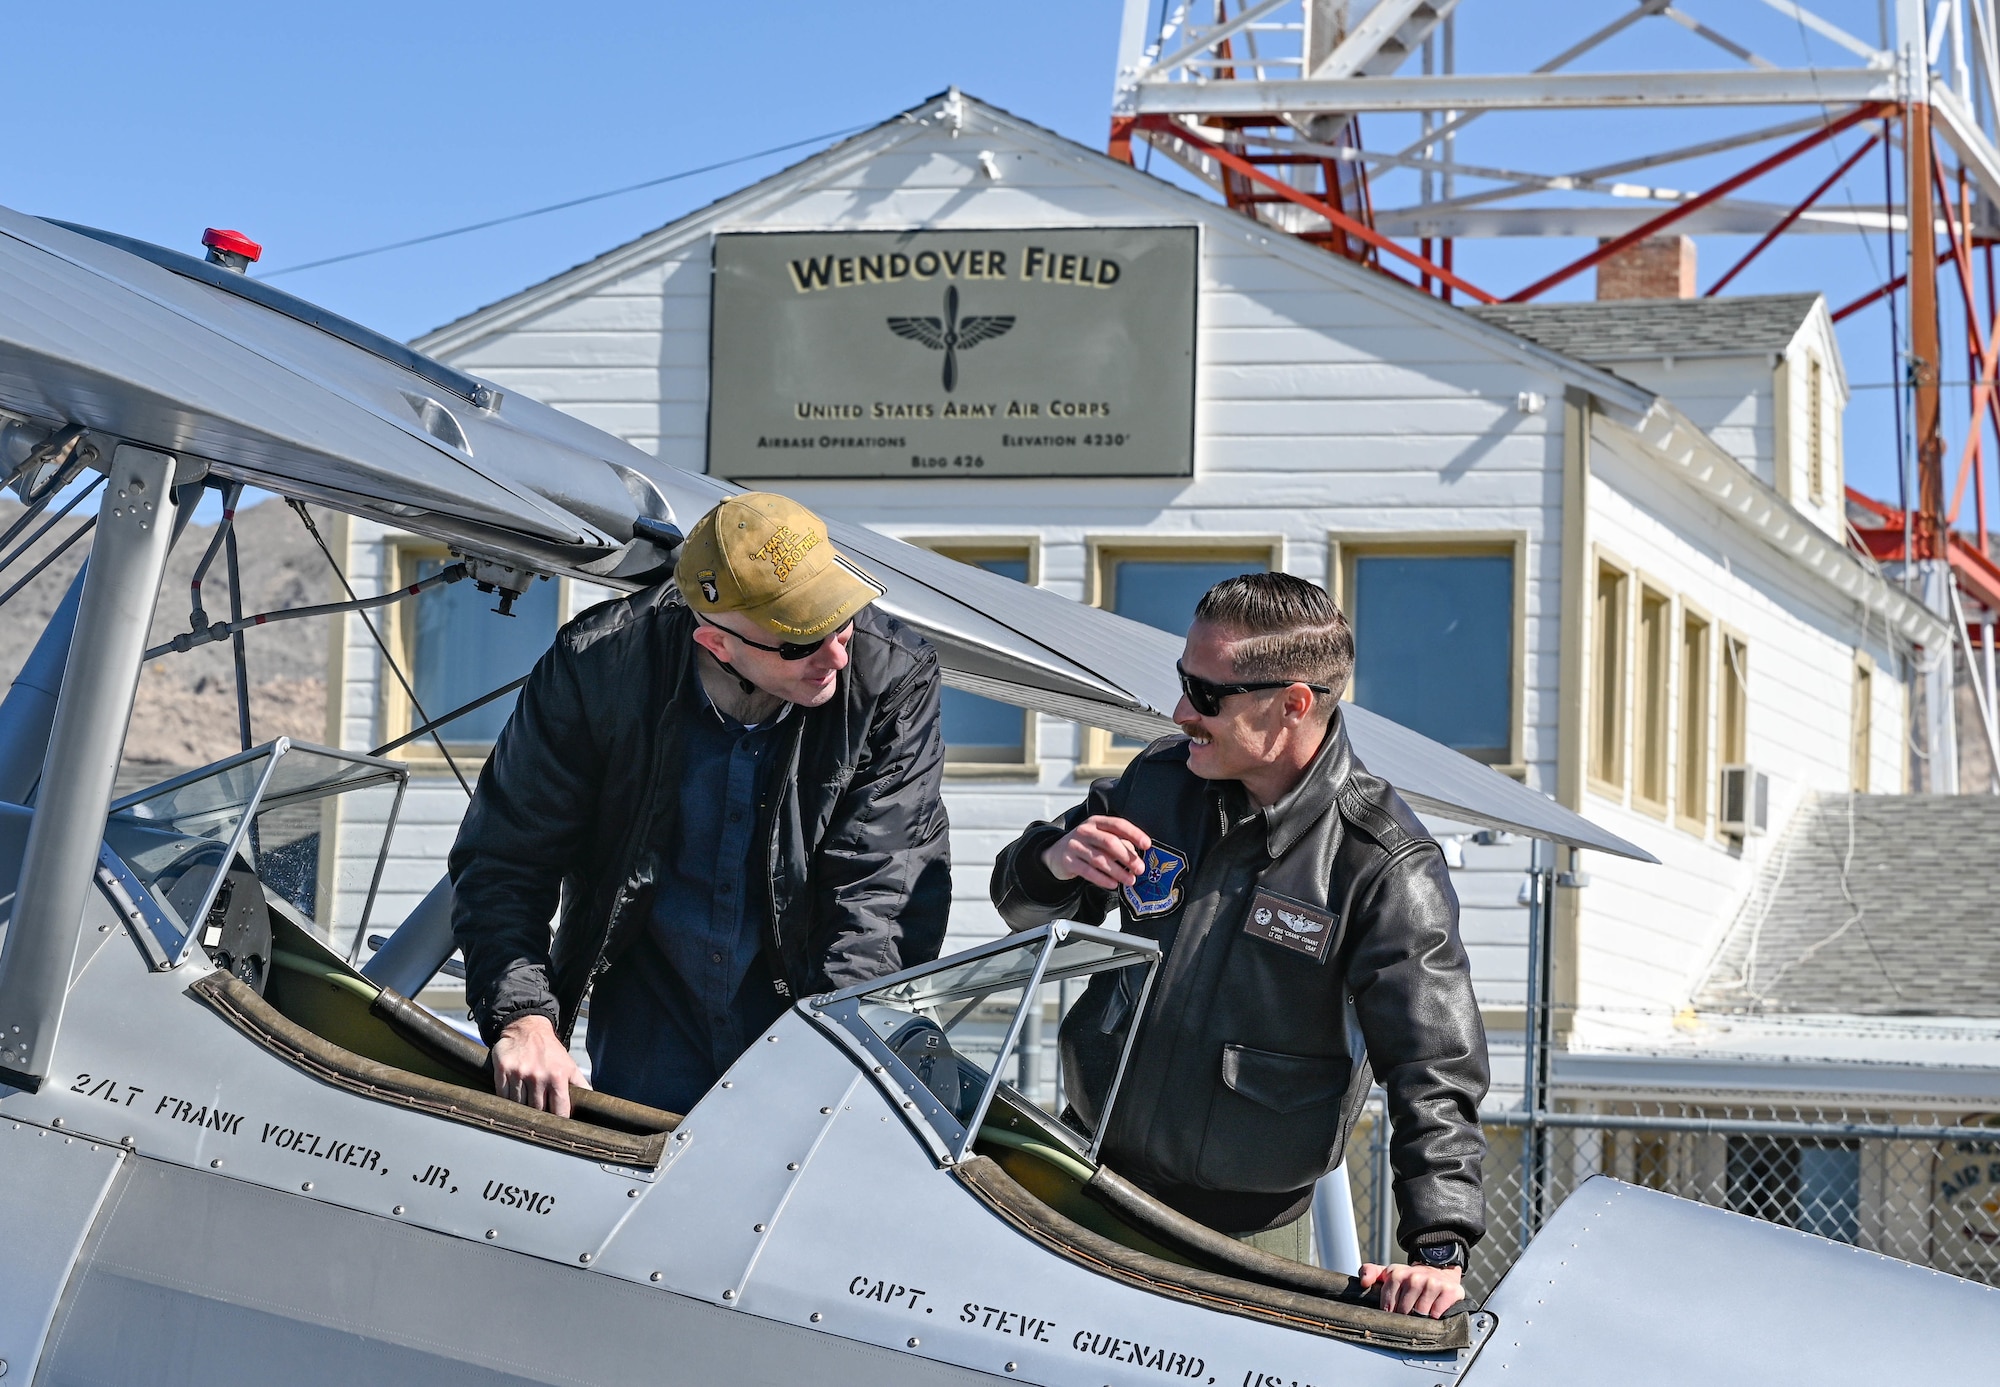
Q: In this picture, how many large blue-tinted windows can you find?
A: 4